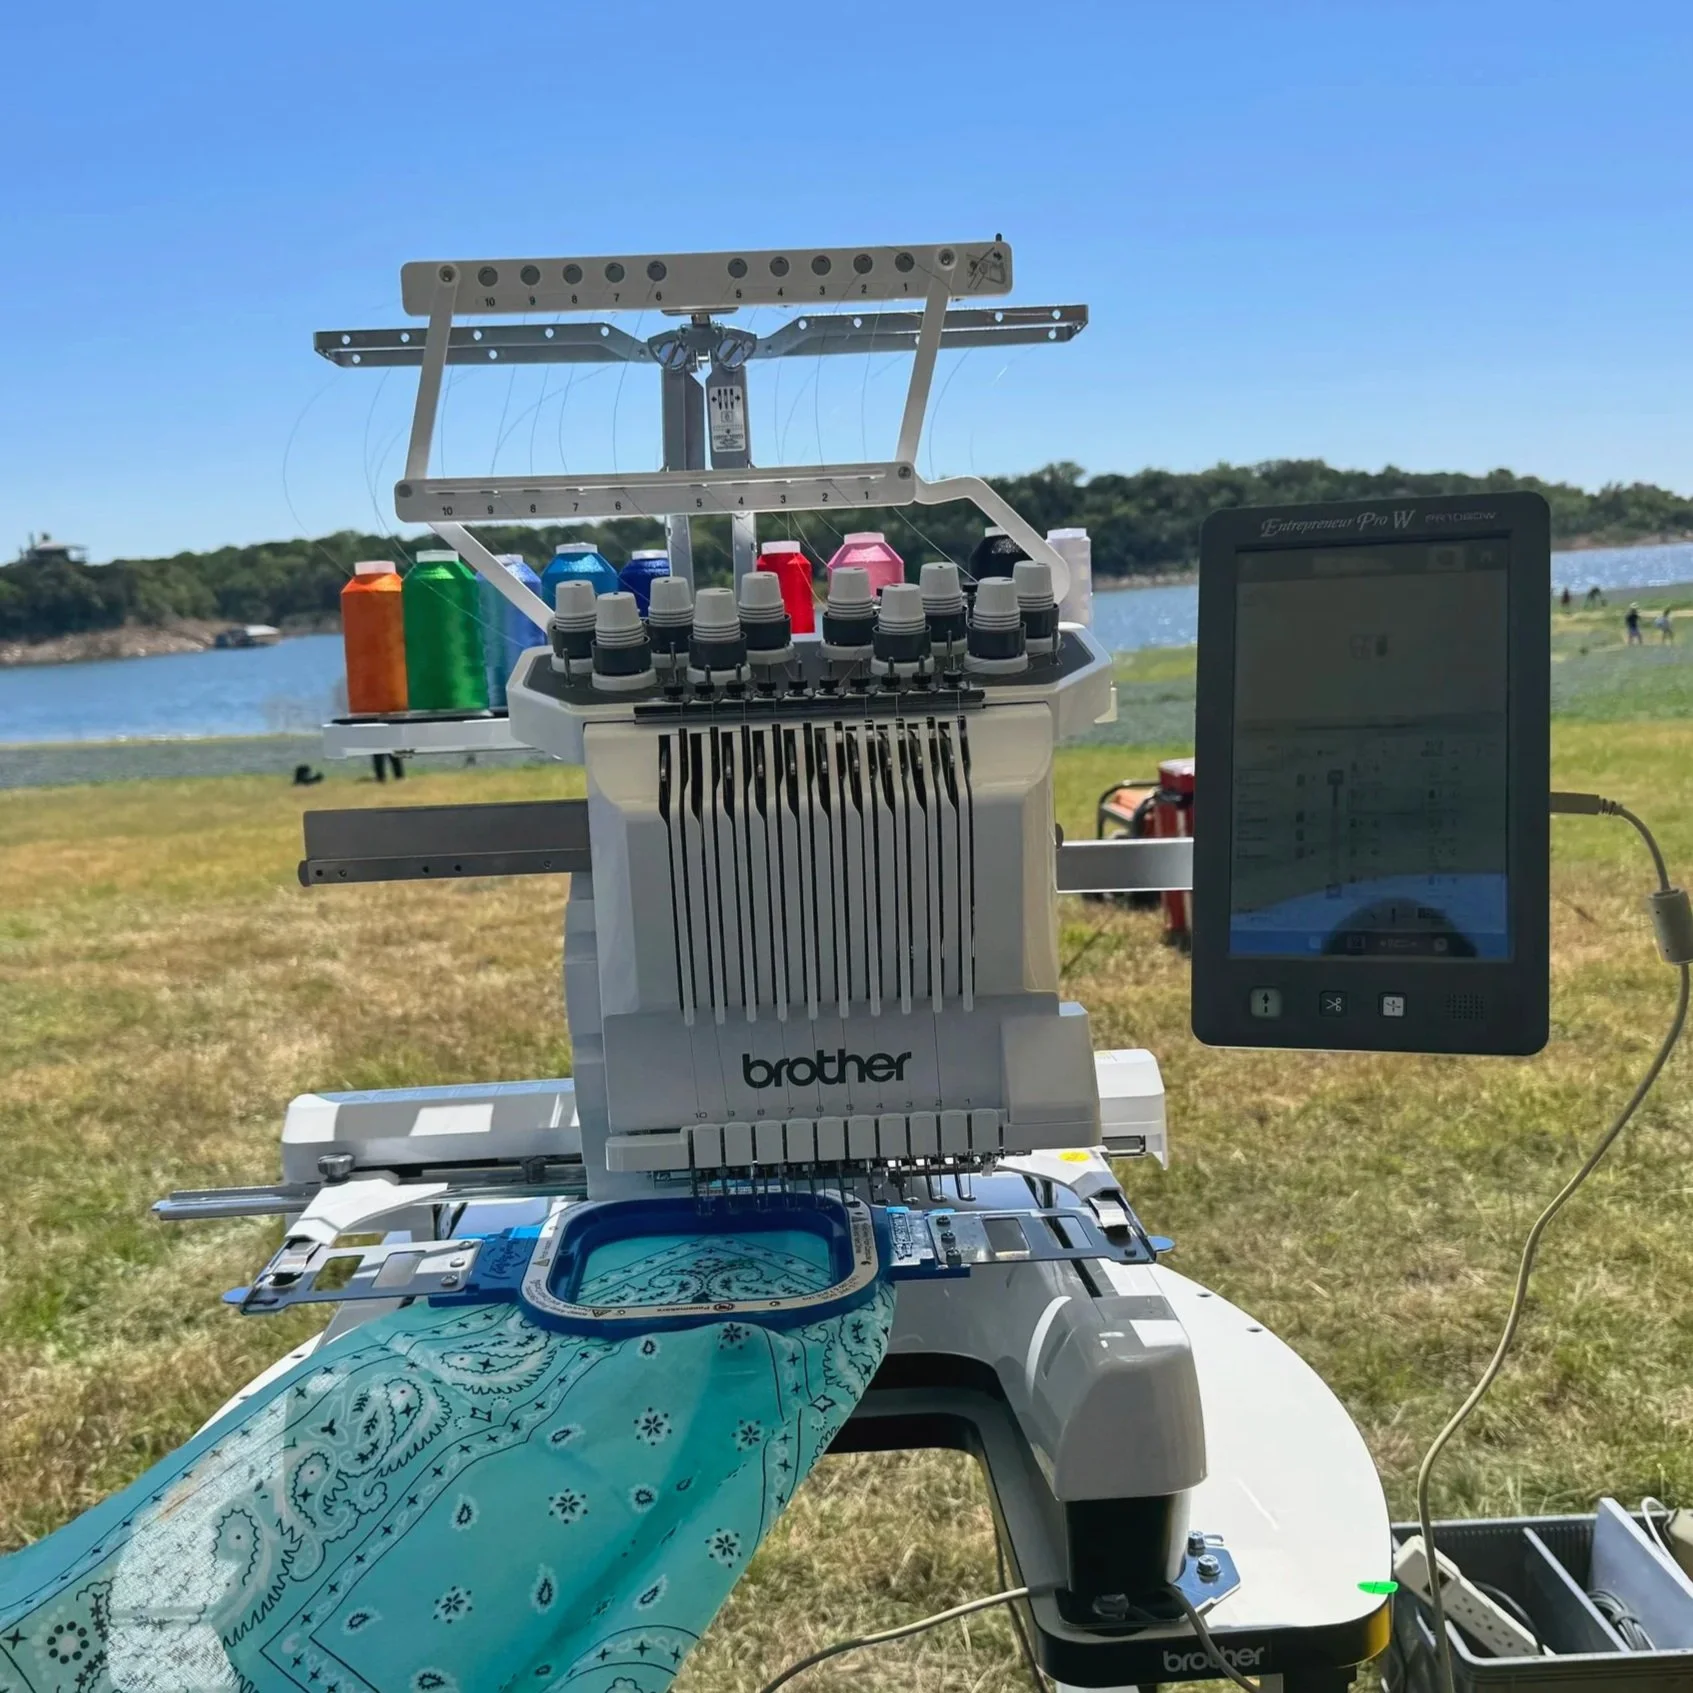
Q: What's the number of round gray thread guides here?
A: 10